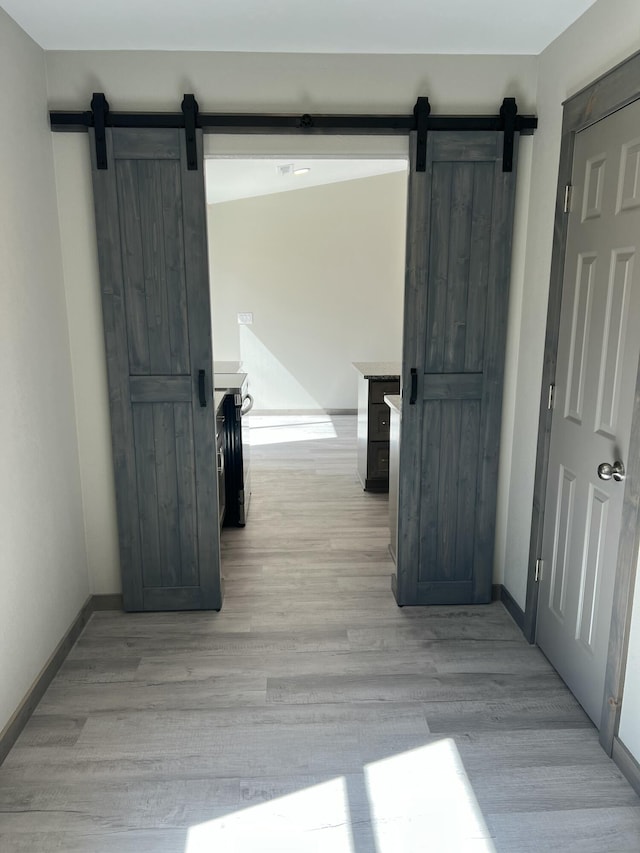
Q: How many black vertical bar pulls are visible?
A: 2